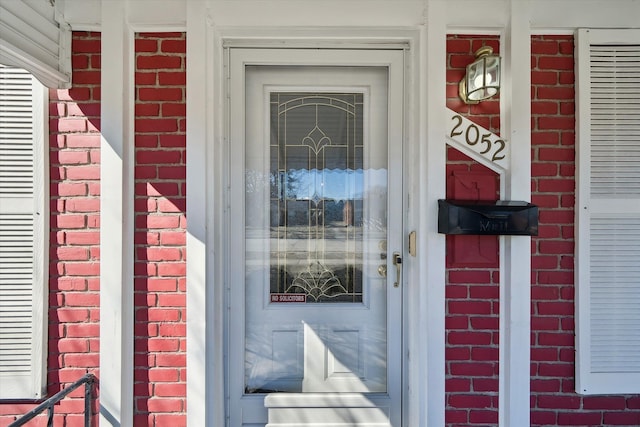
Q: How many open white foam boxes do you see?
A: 0